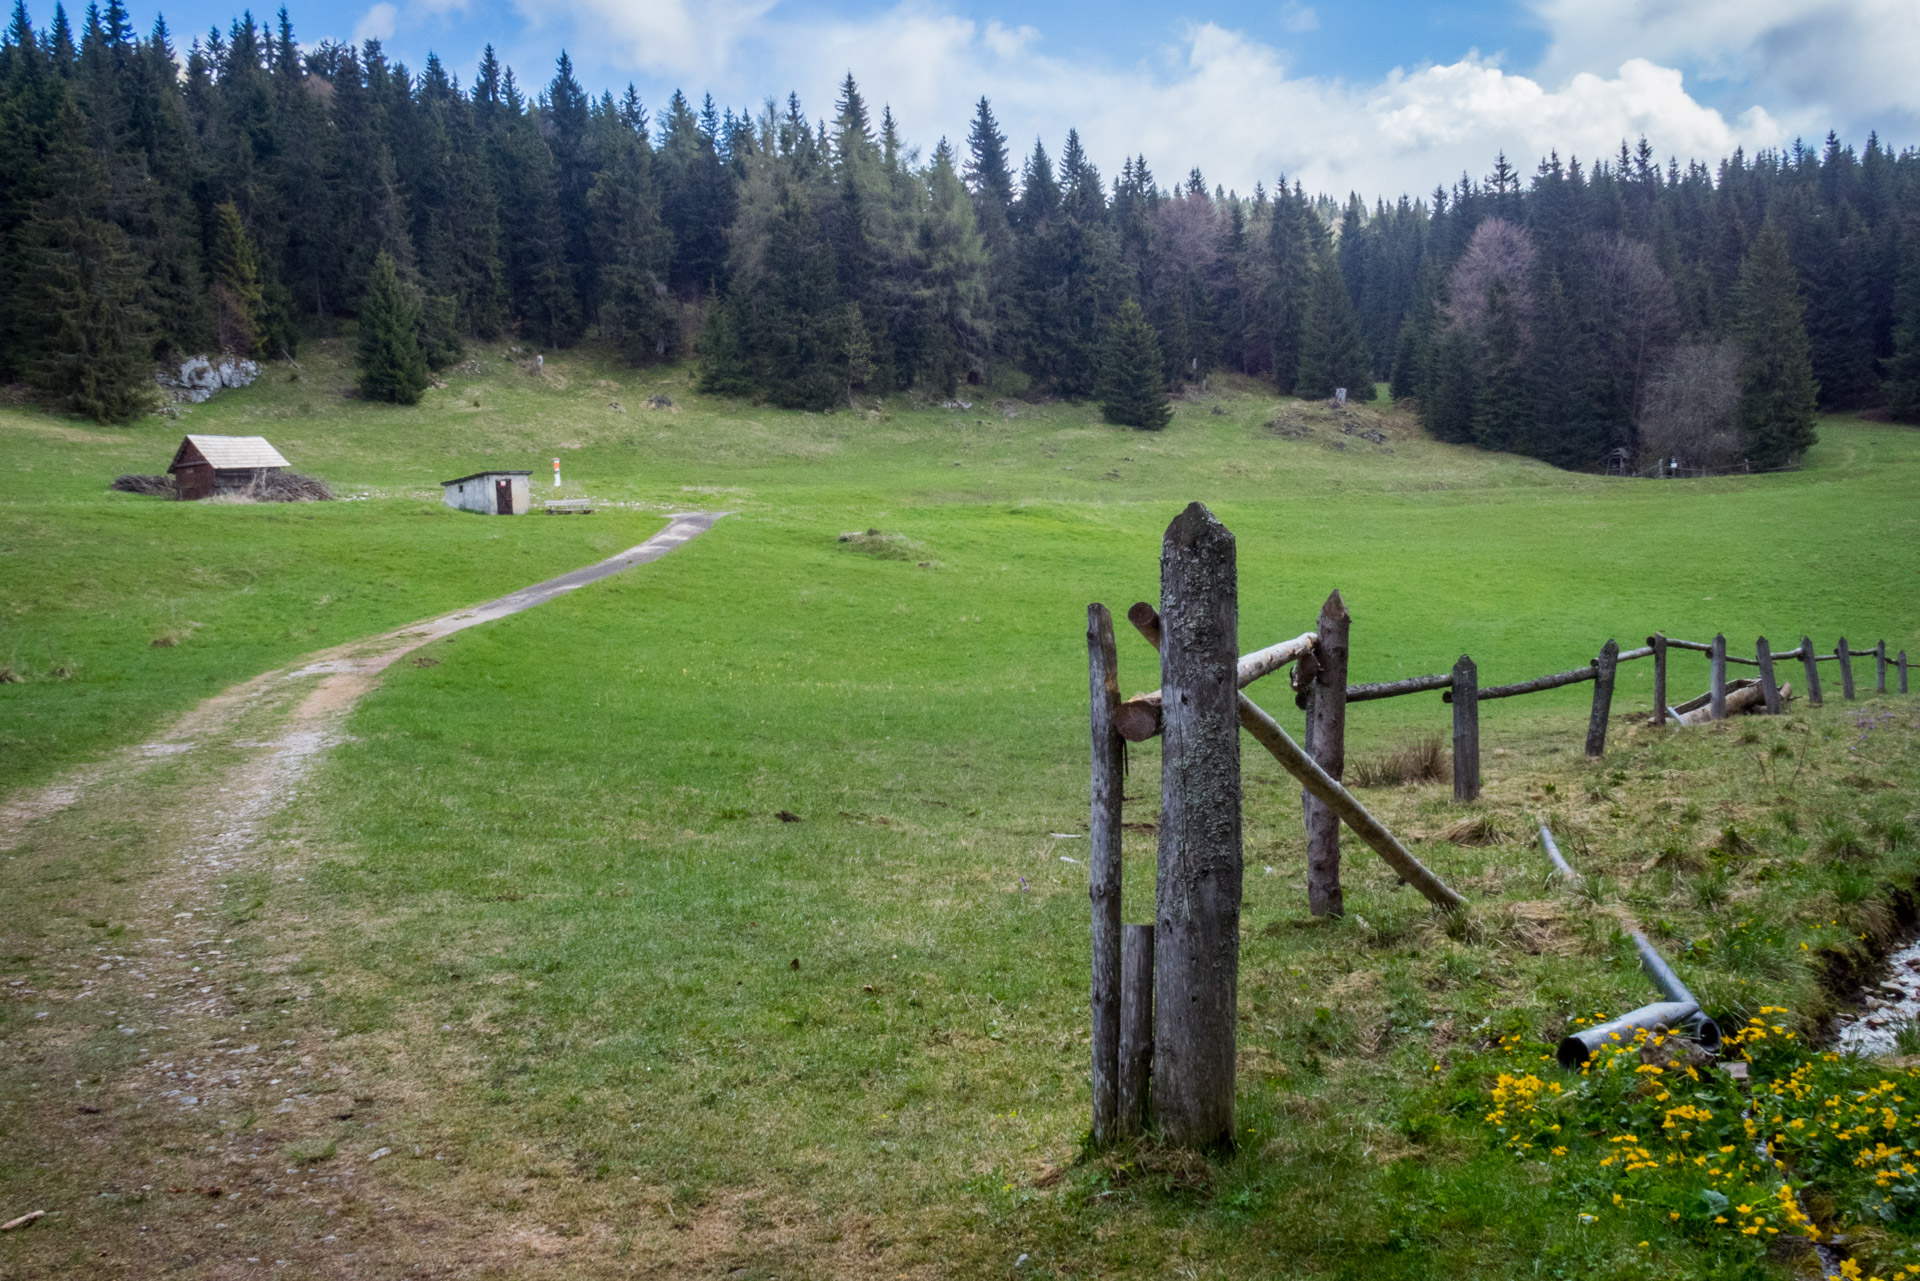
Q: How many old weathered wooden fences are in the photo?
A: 1